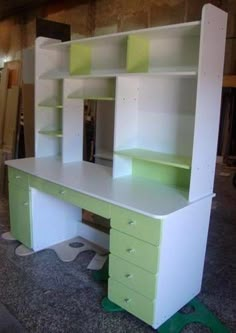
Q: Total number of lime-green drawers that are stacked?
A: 4